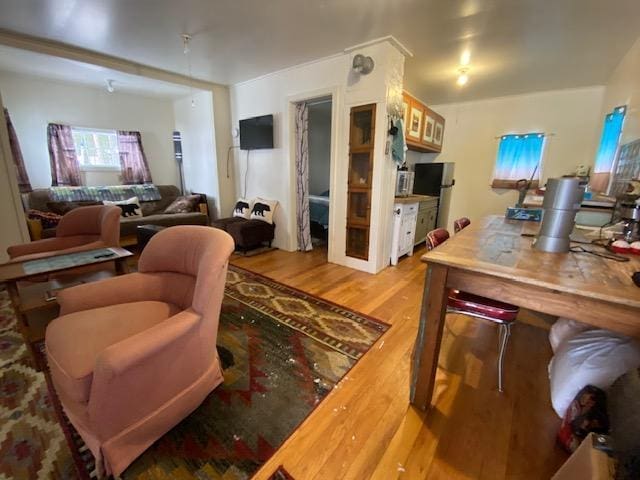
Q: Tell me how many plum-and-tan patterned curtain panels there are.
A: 3